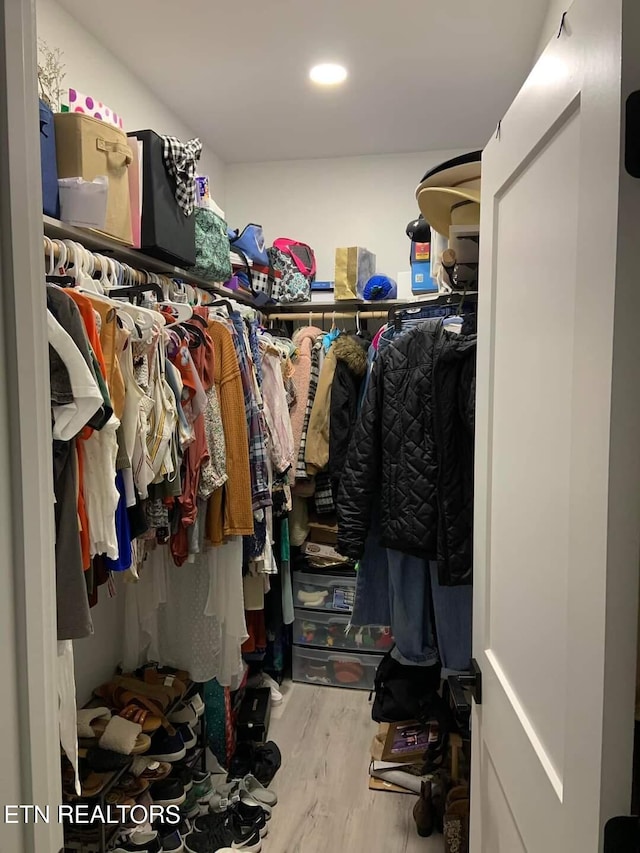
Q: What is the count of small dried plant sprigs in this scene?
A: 1